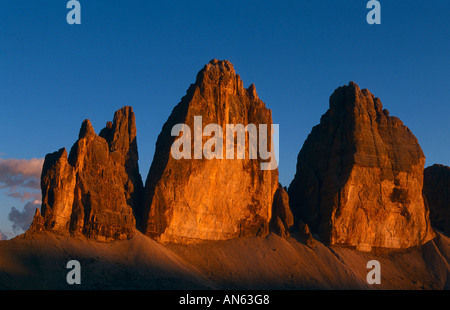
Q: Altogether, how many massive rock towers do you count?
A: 3